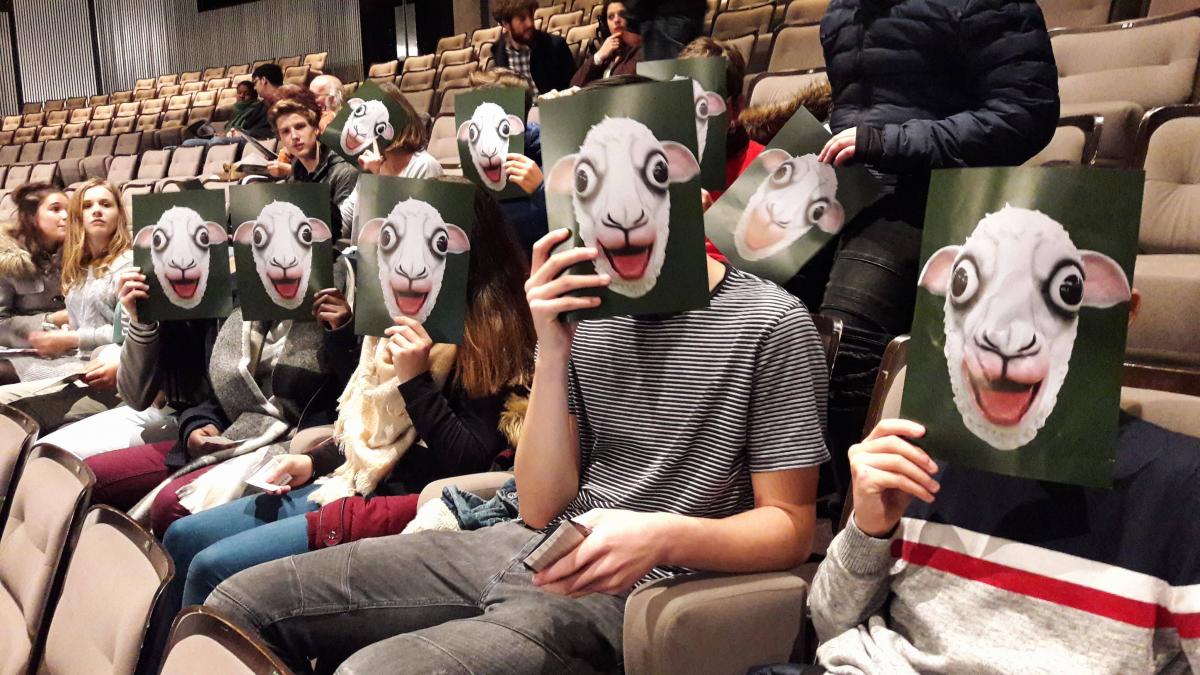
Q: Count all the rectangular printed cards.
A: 9